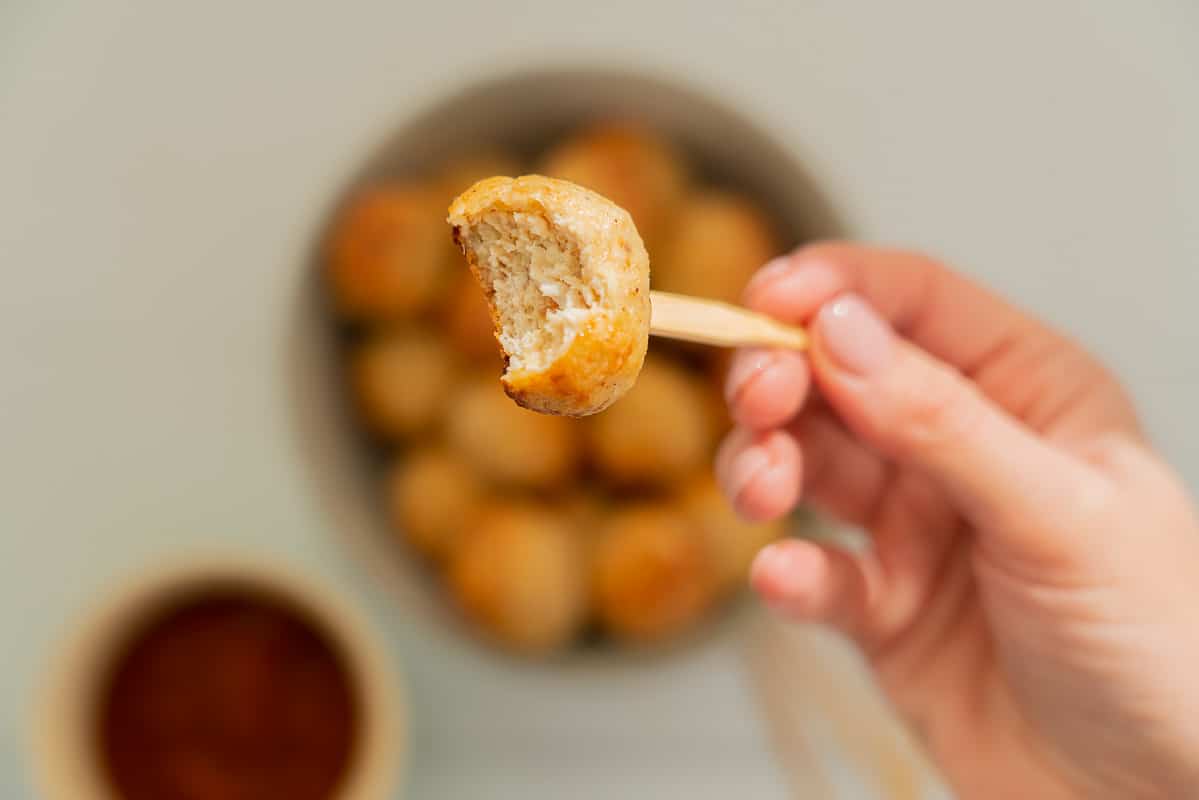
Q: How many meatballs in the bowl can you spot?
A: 12